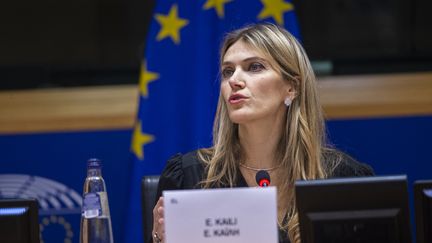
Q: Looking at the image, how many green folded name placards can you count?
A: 0